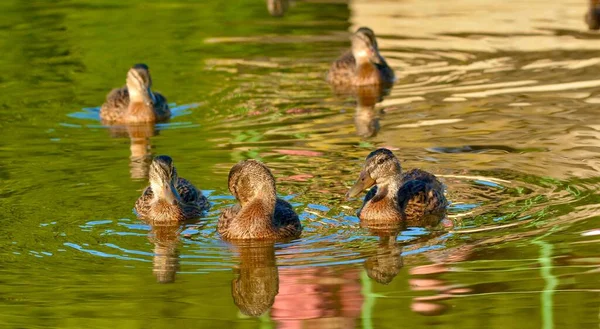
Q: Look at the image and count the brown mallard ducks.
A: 5